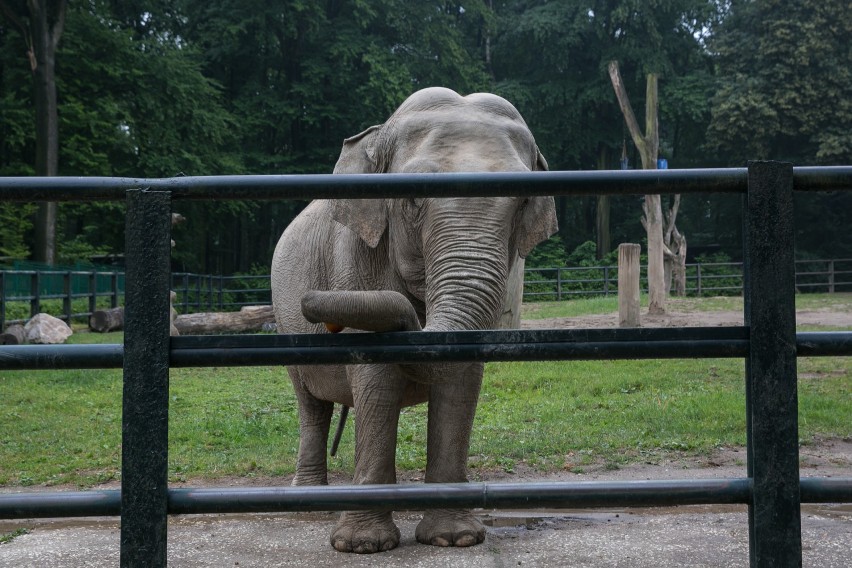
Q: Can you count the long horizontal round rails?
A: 3